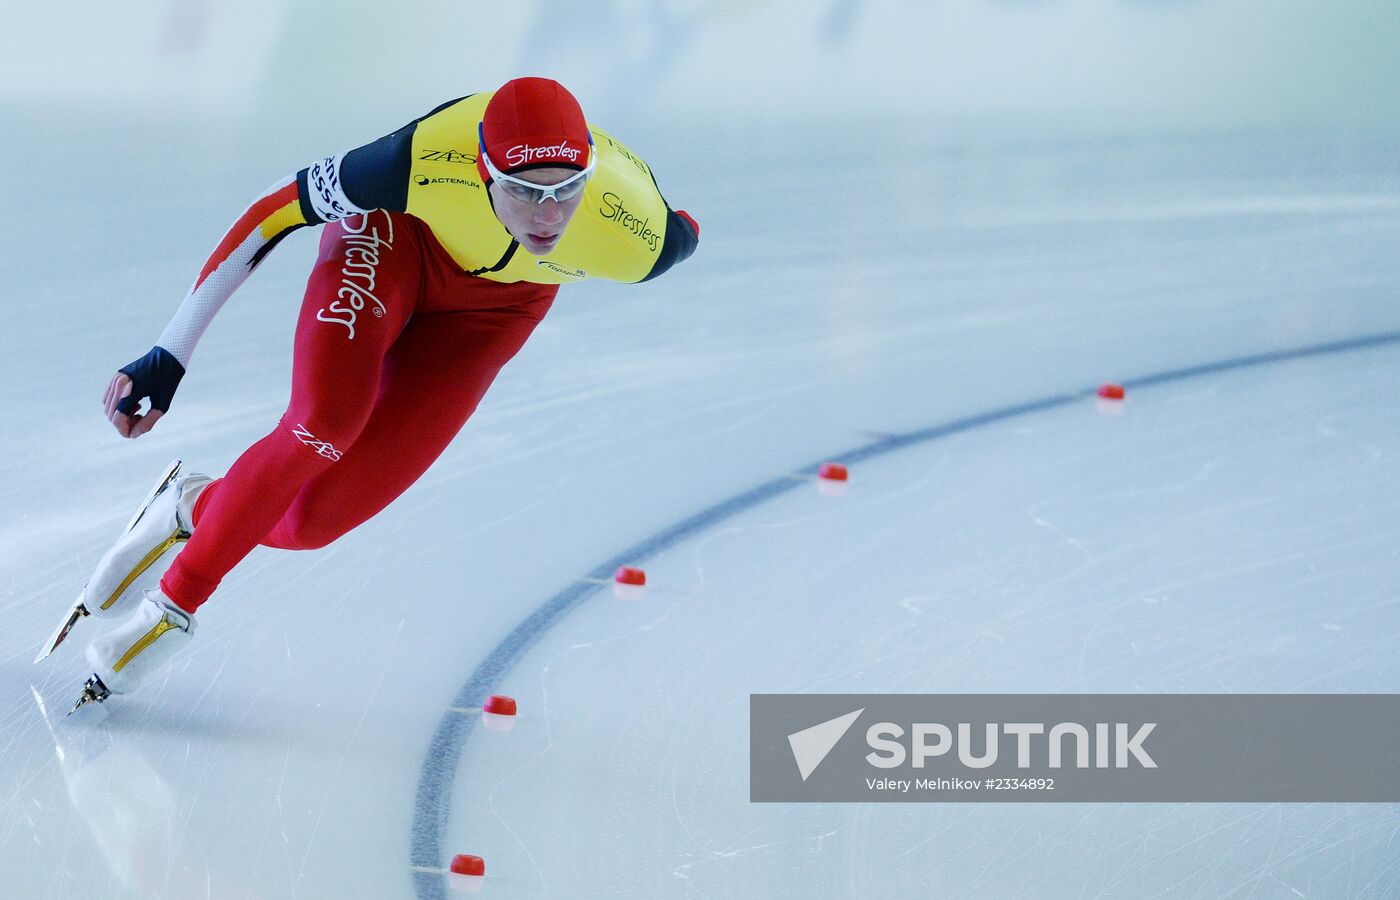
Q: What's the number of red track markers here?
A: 5